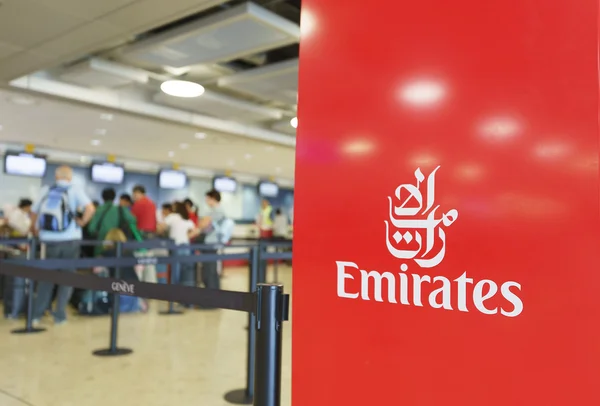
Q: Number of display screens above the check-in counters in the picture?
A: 5